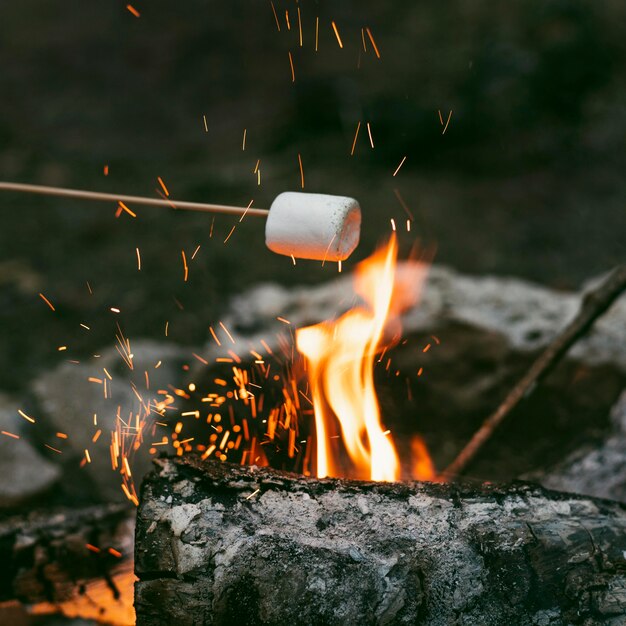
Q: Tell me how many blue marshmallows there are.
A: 0